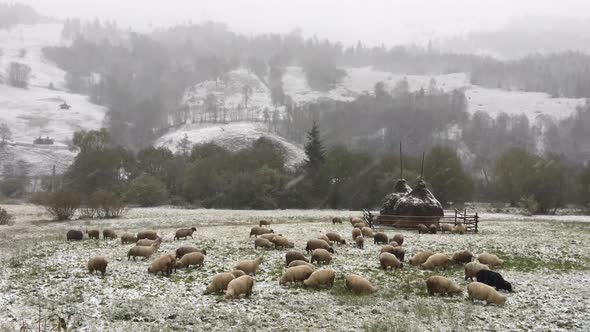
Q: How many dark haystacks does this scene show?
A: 2